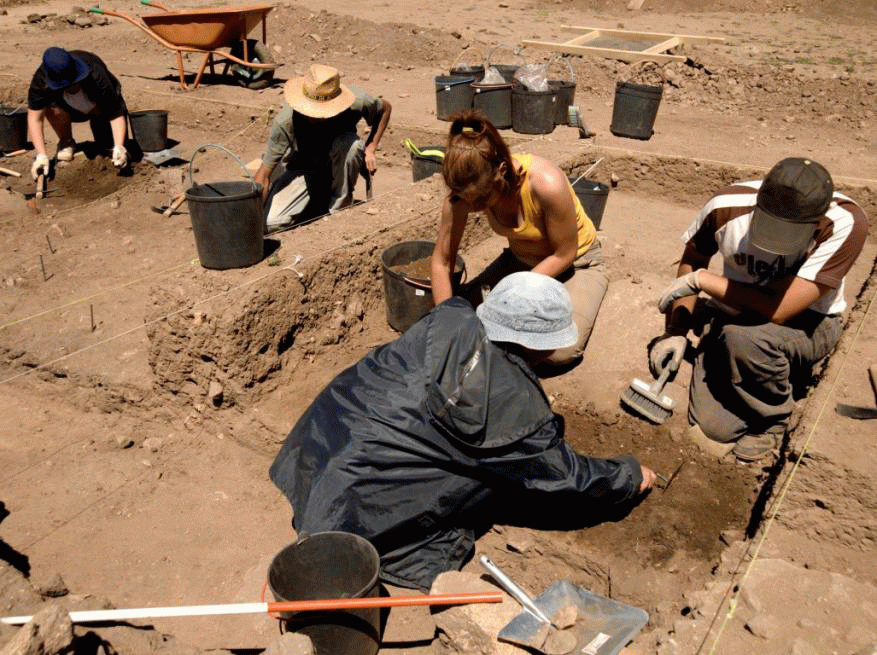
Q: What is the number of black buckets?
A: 14